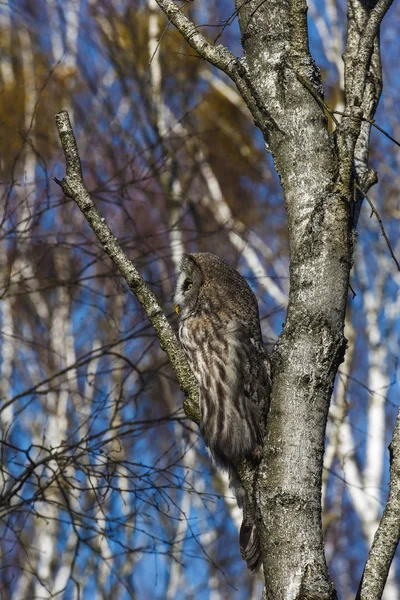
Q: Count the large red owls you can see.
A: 0